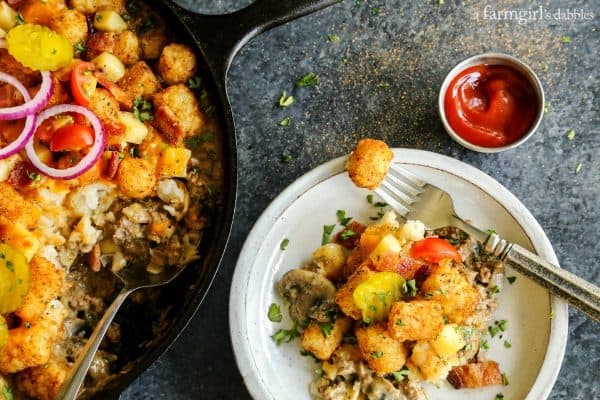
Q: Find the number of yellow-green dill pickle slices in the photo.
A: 4